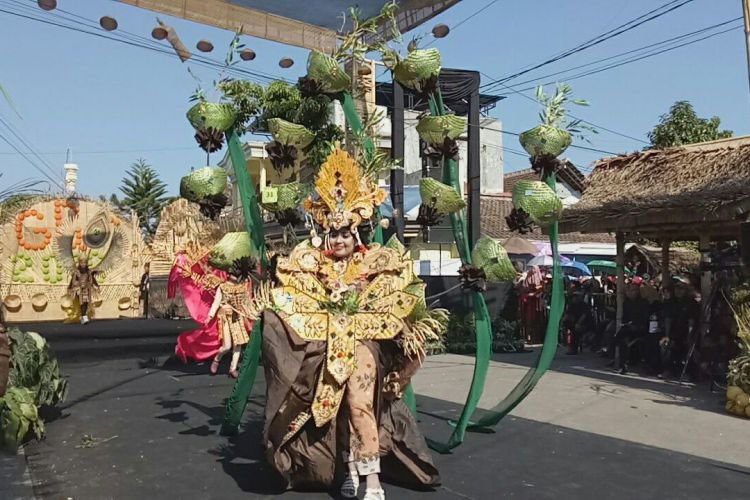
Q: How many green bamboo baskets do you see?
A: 12